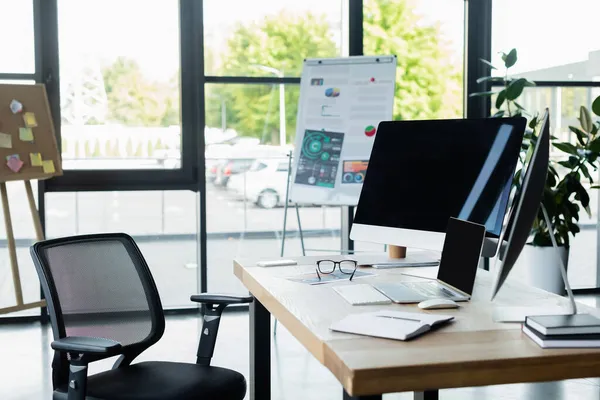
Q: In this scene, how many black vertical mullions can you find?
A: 4